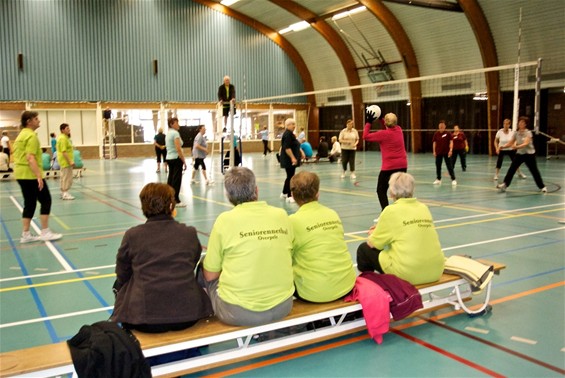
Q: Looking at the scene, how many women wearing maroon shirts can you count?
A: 2